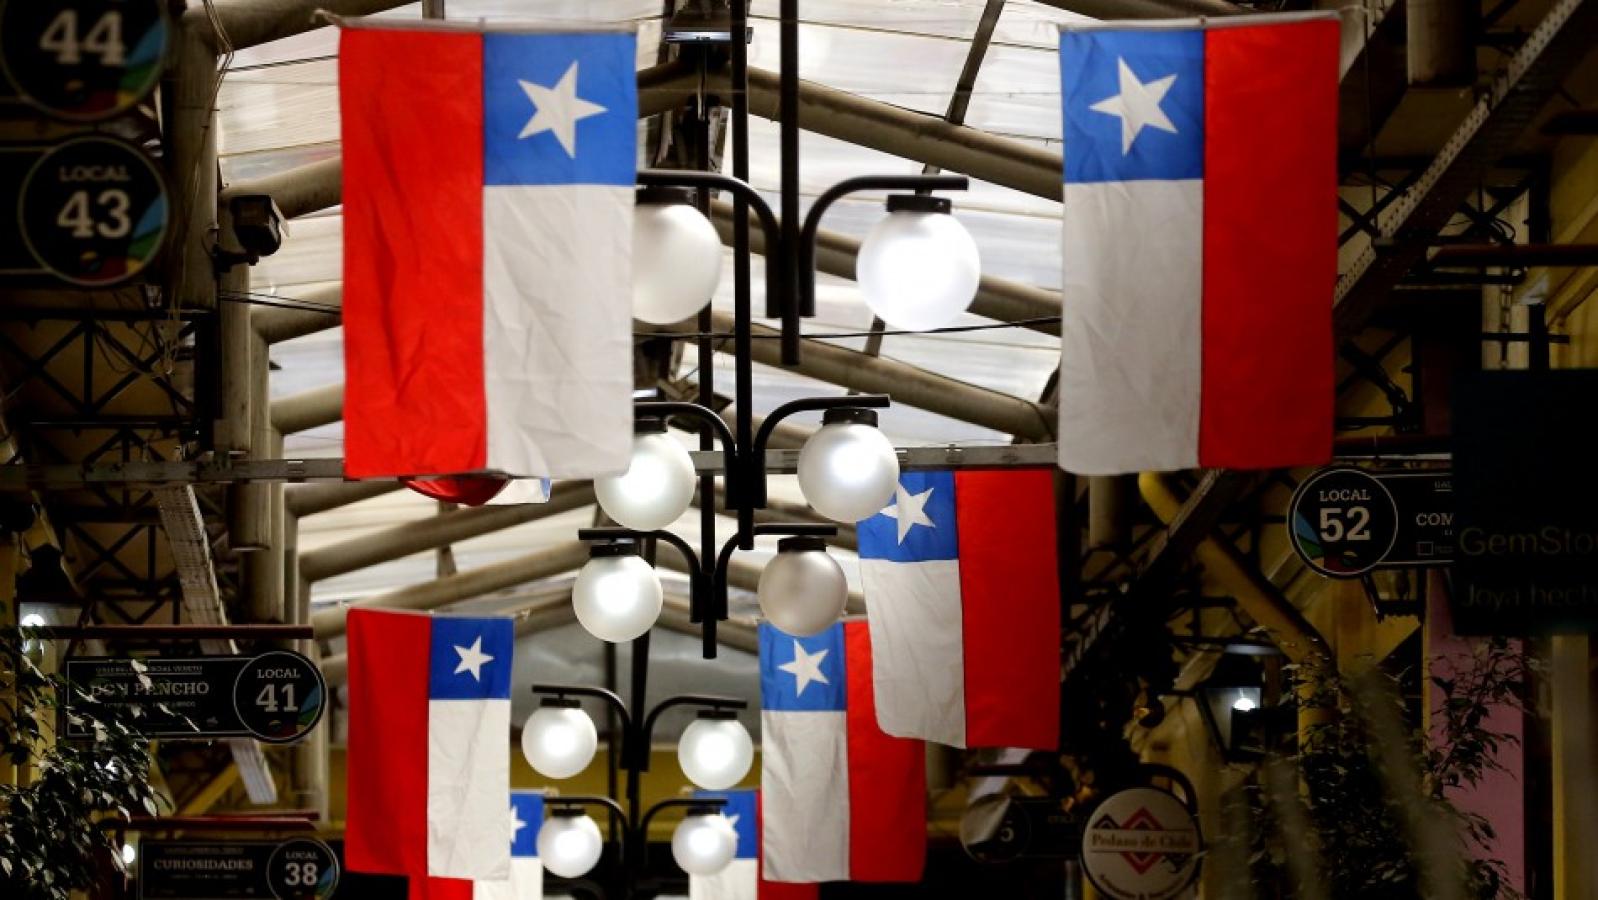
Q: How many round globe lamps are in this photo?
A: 10